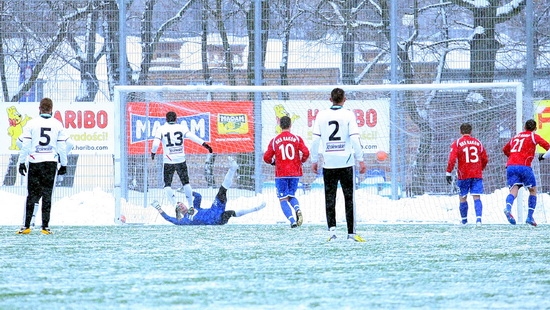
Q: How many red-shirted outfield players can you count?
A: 3